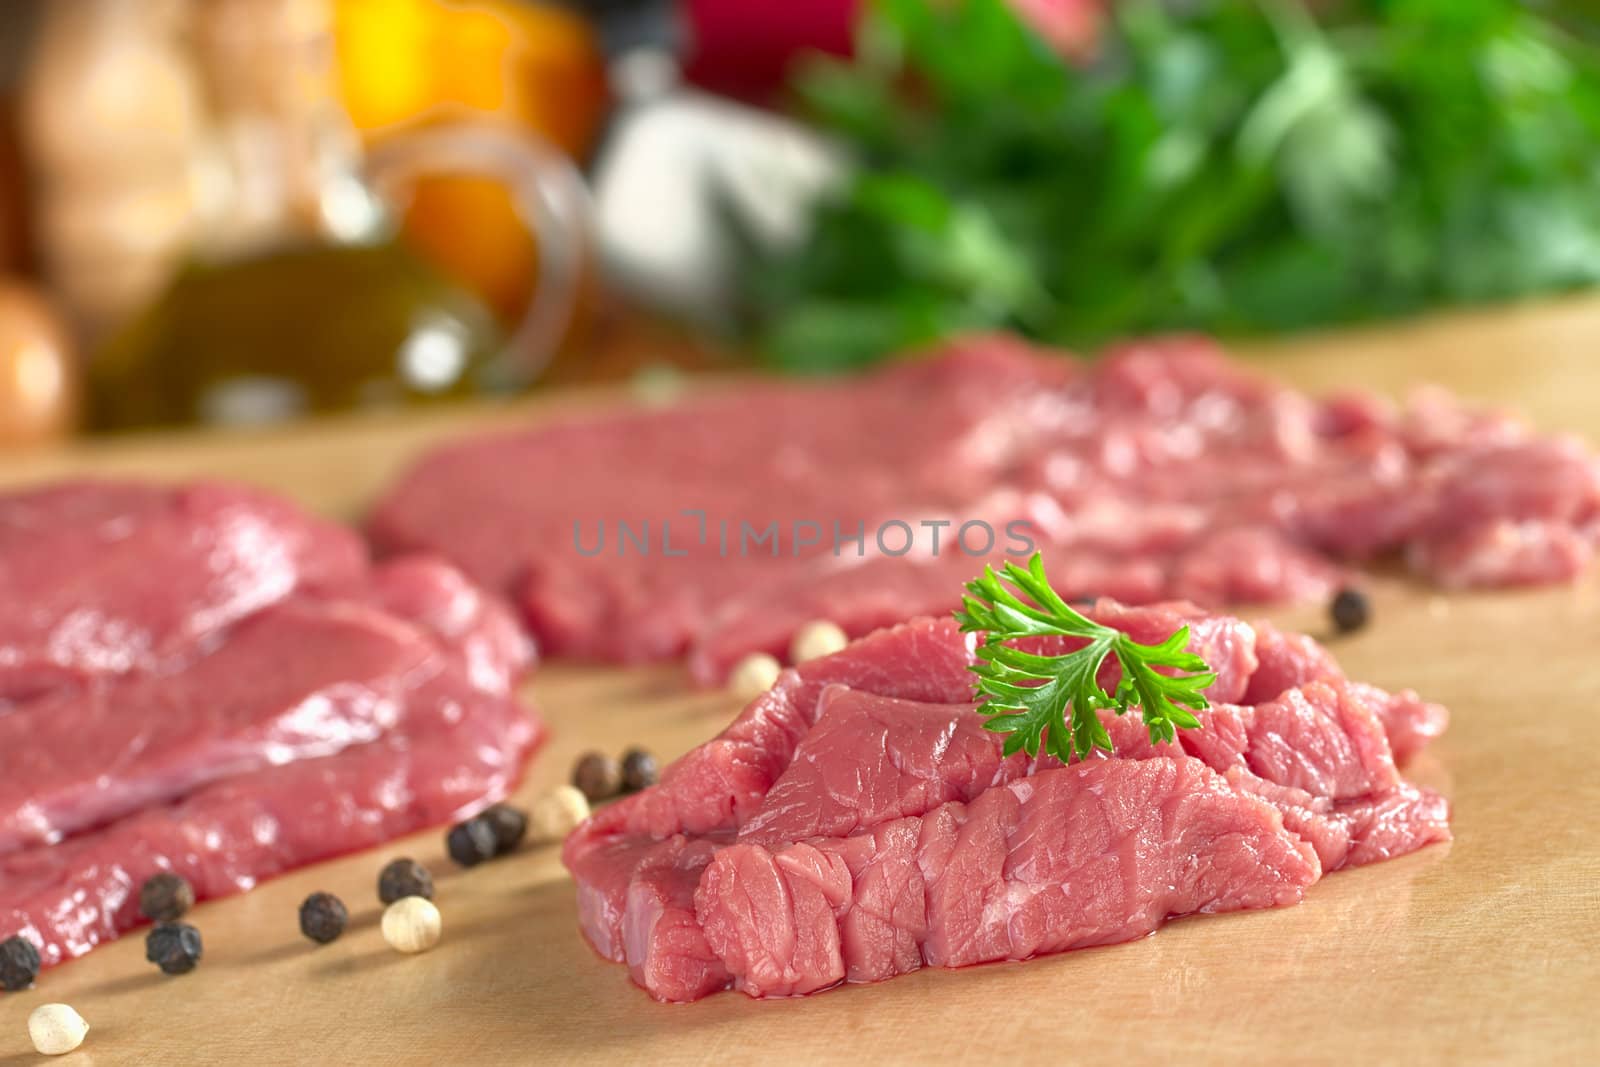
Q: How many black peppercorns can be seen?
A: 10